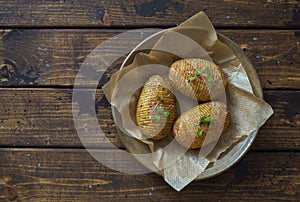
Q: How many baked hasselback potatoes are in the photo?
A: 3